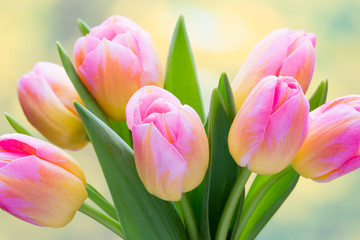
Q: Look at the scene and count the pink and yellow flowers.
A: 7